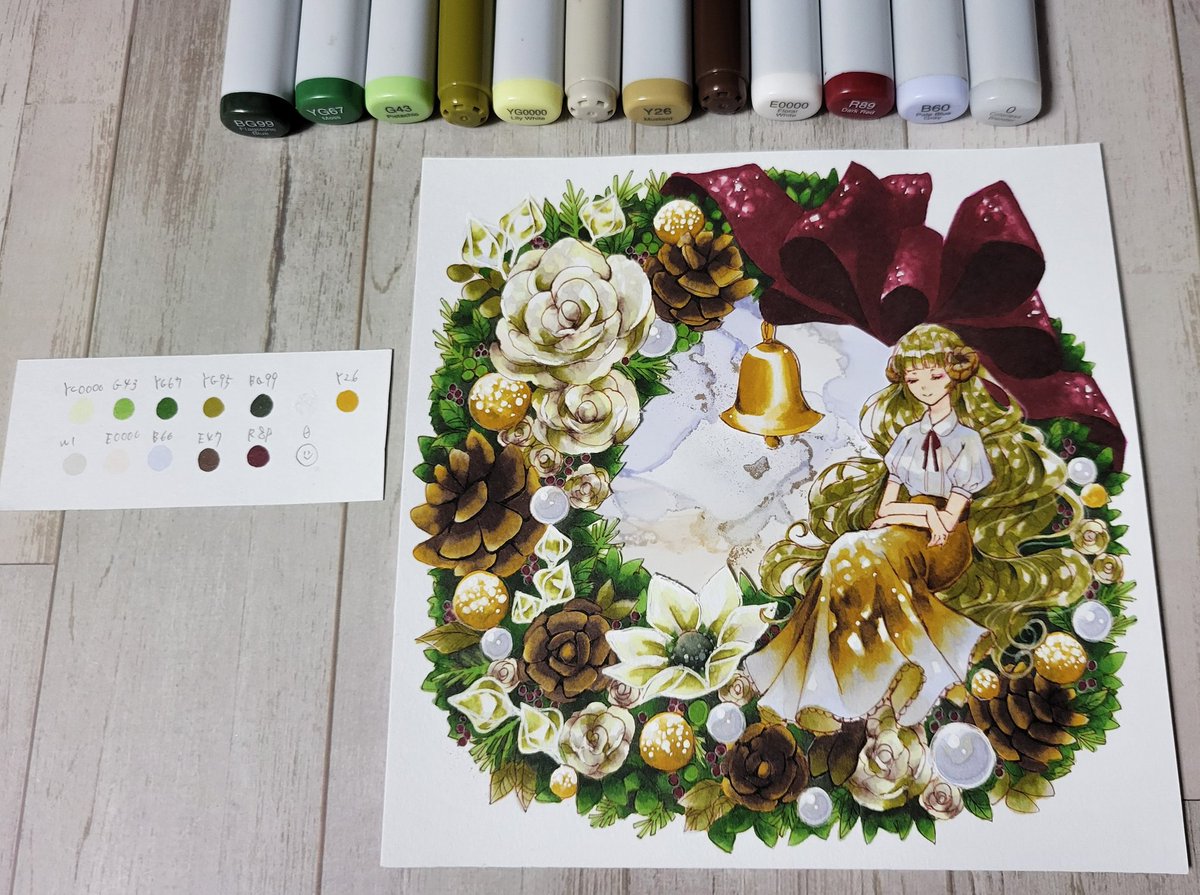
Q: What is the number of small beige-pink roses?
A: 9